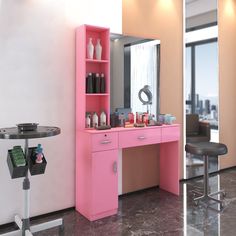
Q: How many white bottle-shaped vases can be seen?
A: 2